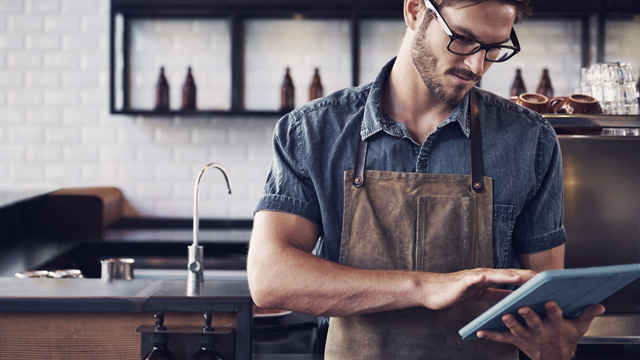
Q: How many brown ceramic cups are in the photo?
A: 2